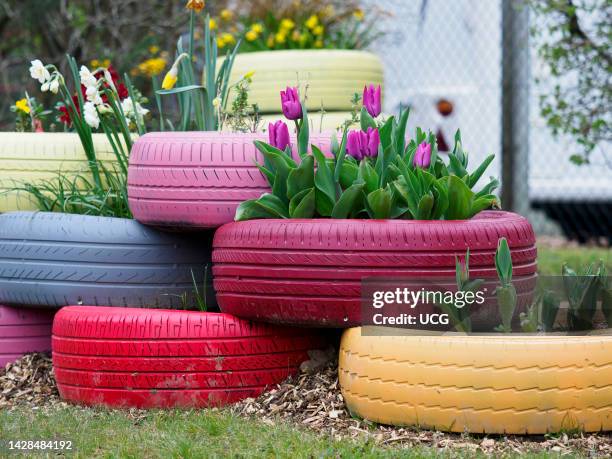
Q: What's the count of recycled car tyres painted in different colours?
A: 9